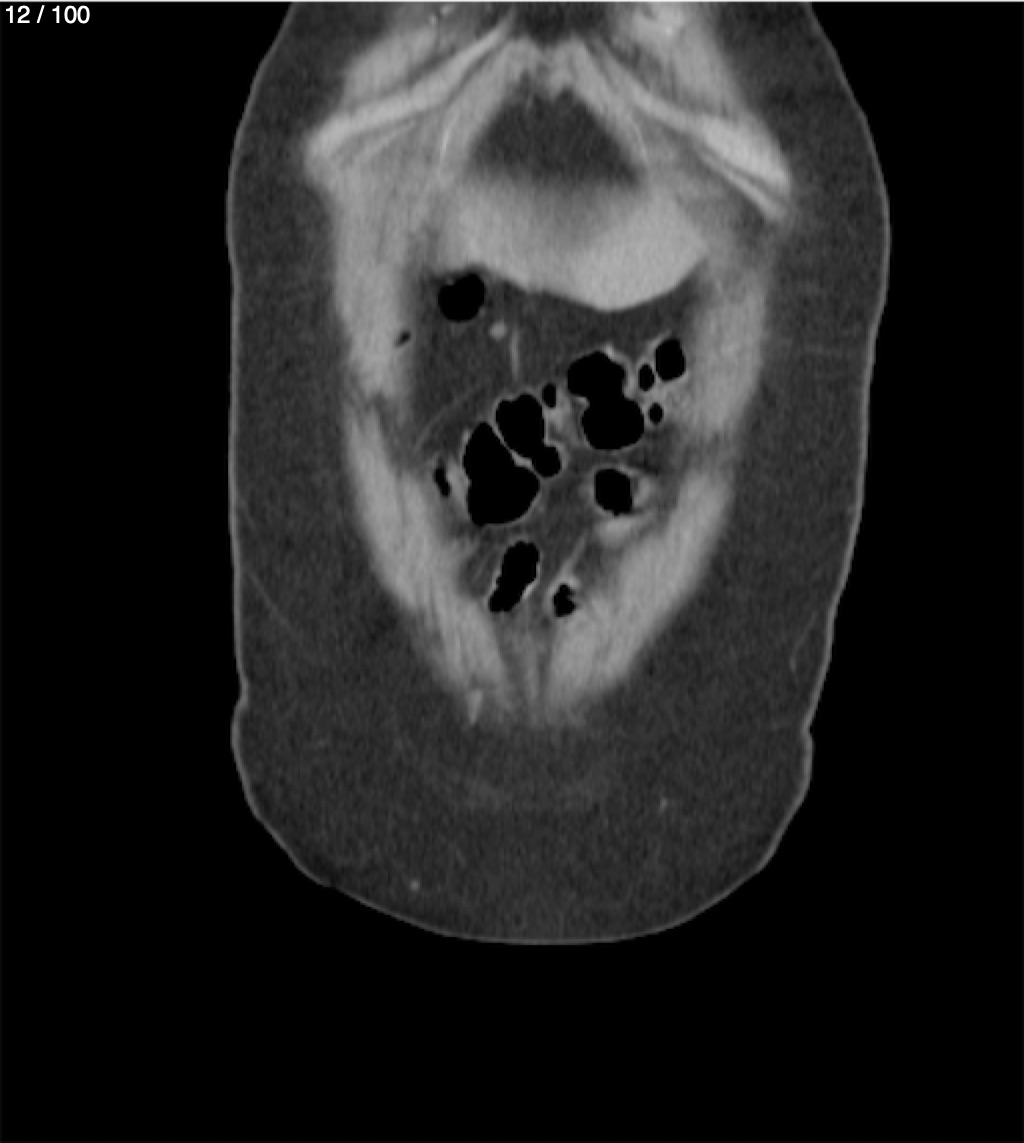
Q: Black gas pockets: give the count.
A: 13